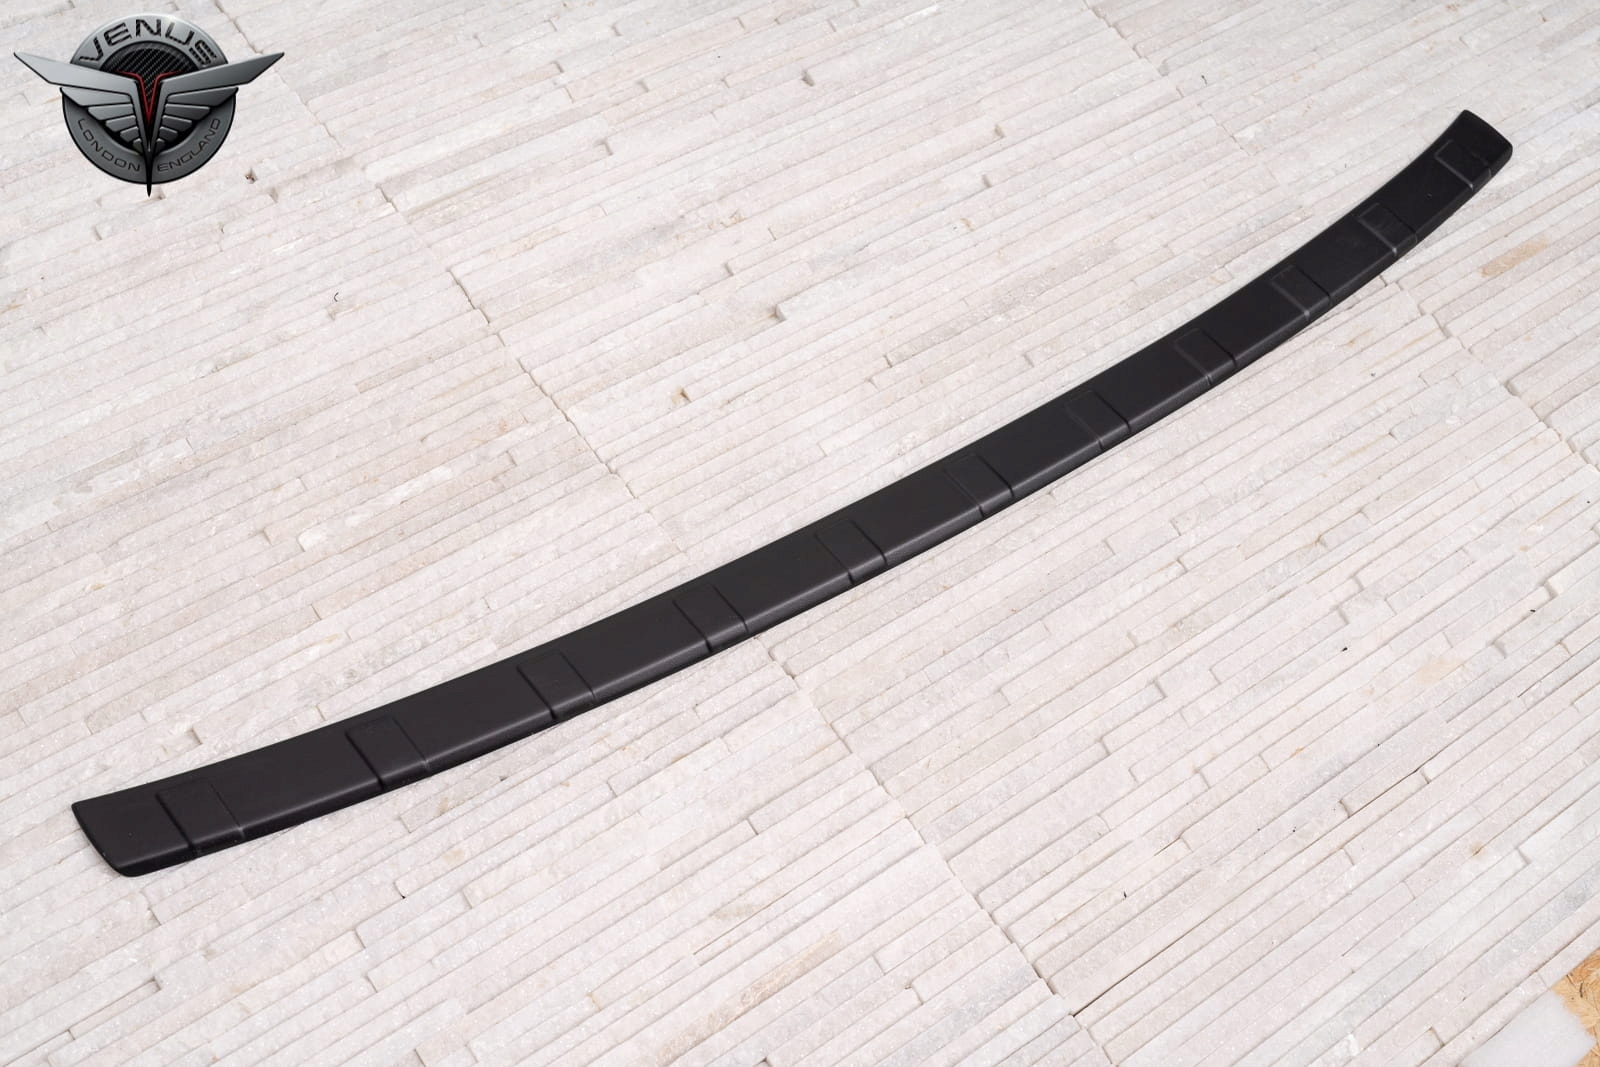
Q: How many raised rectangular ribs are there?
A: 11